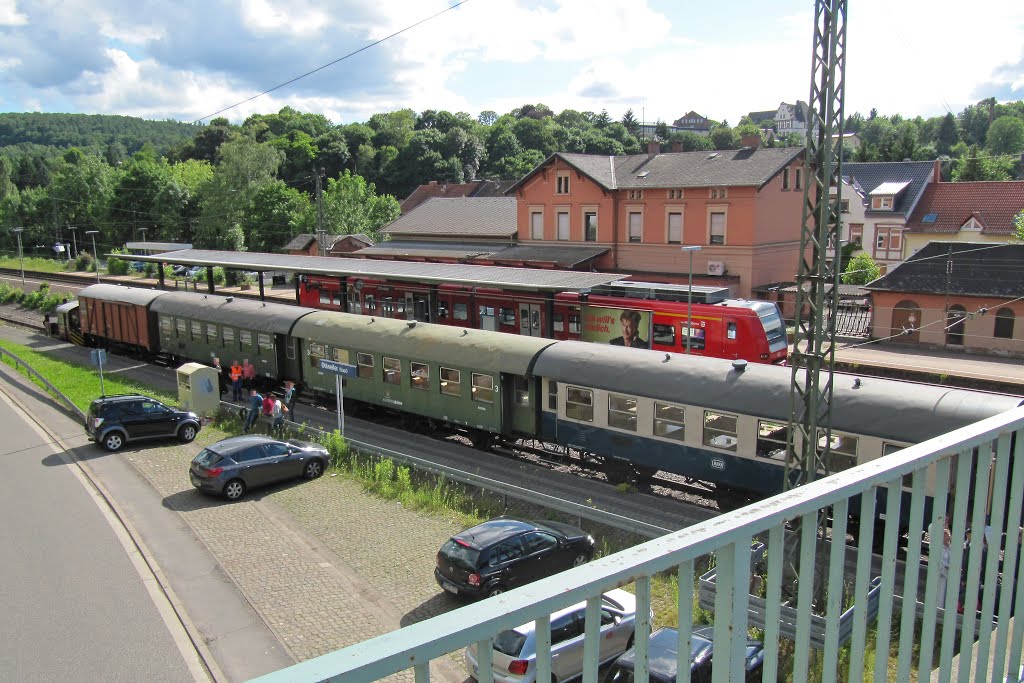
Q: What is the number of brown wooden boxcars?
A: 1